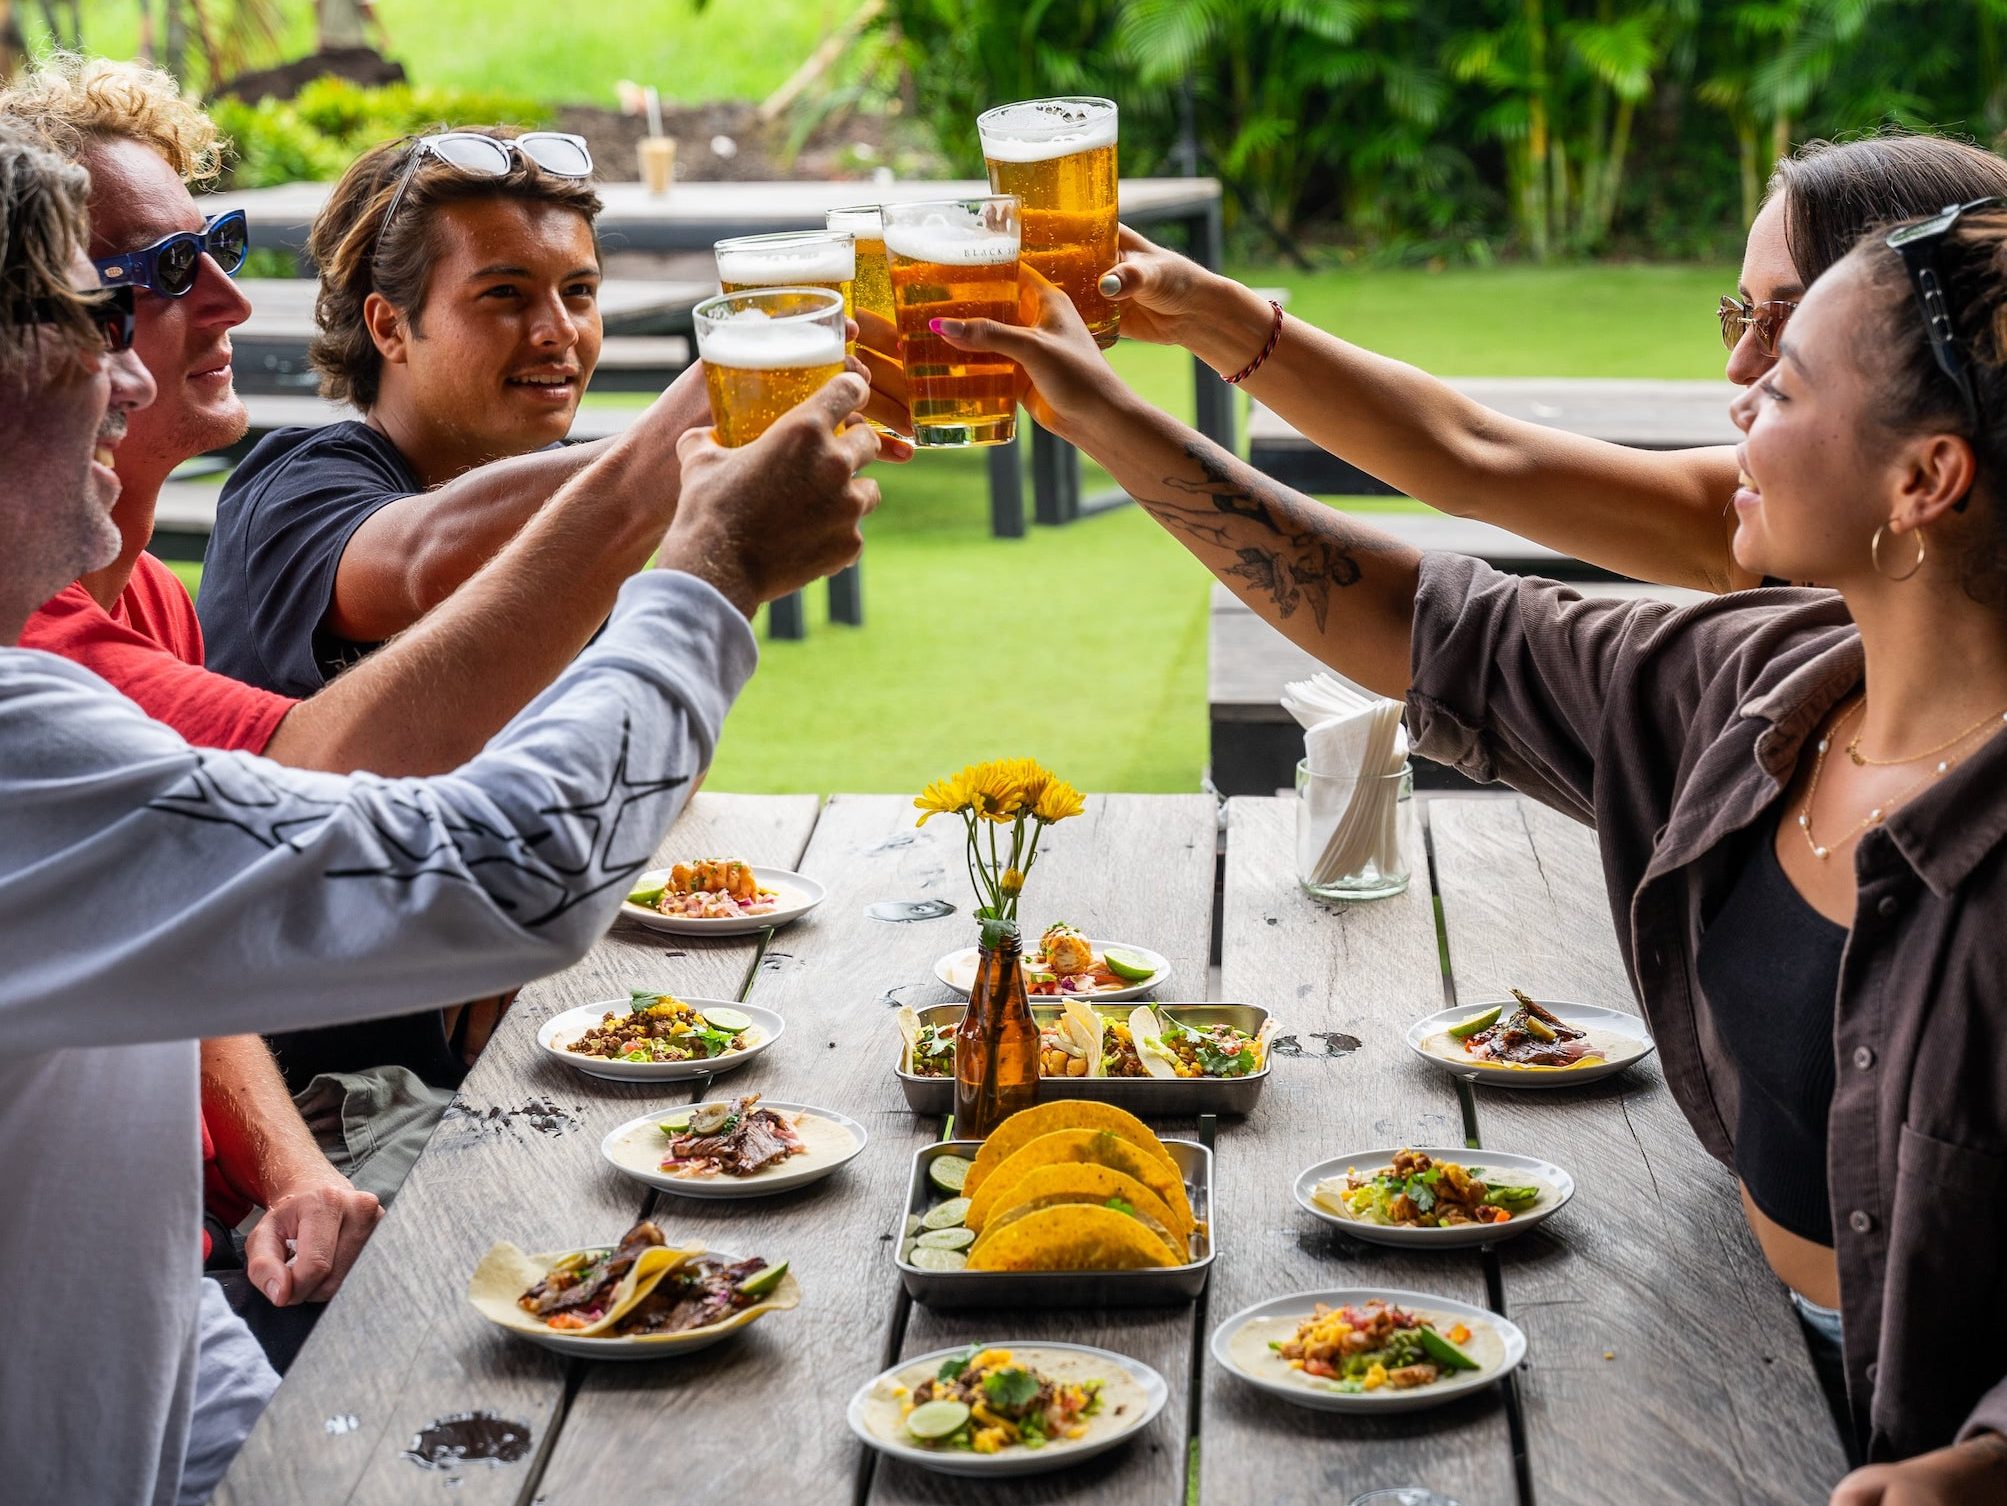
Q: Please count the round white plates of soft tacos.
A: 9